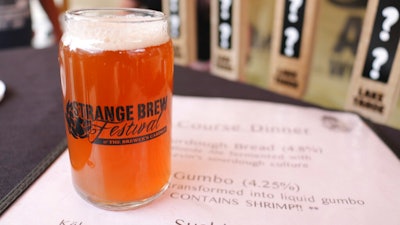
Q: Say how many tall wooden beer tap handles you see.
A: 4